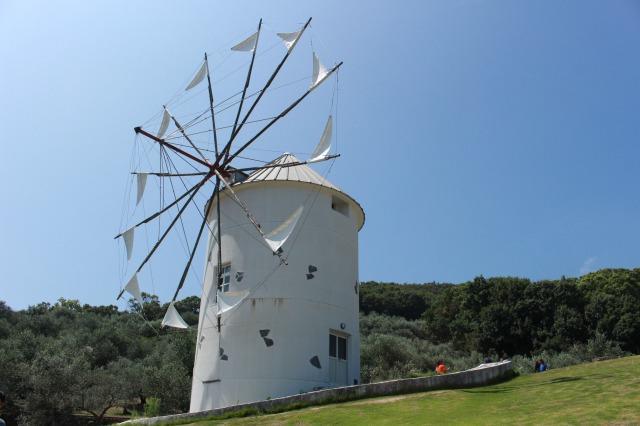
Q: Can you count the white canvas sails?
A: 12